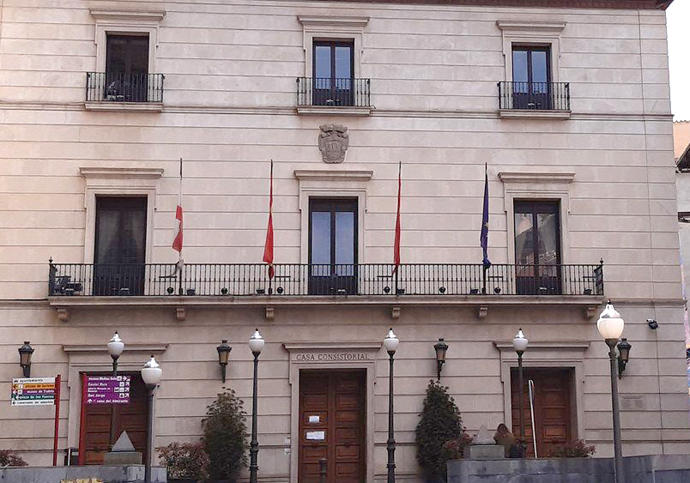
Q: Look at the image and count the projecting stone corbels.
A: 6